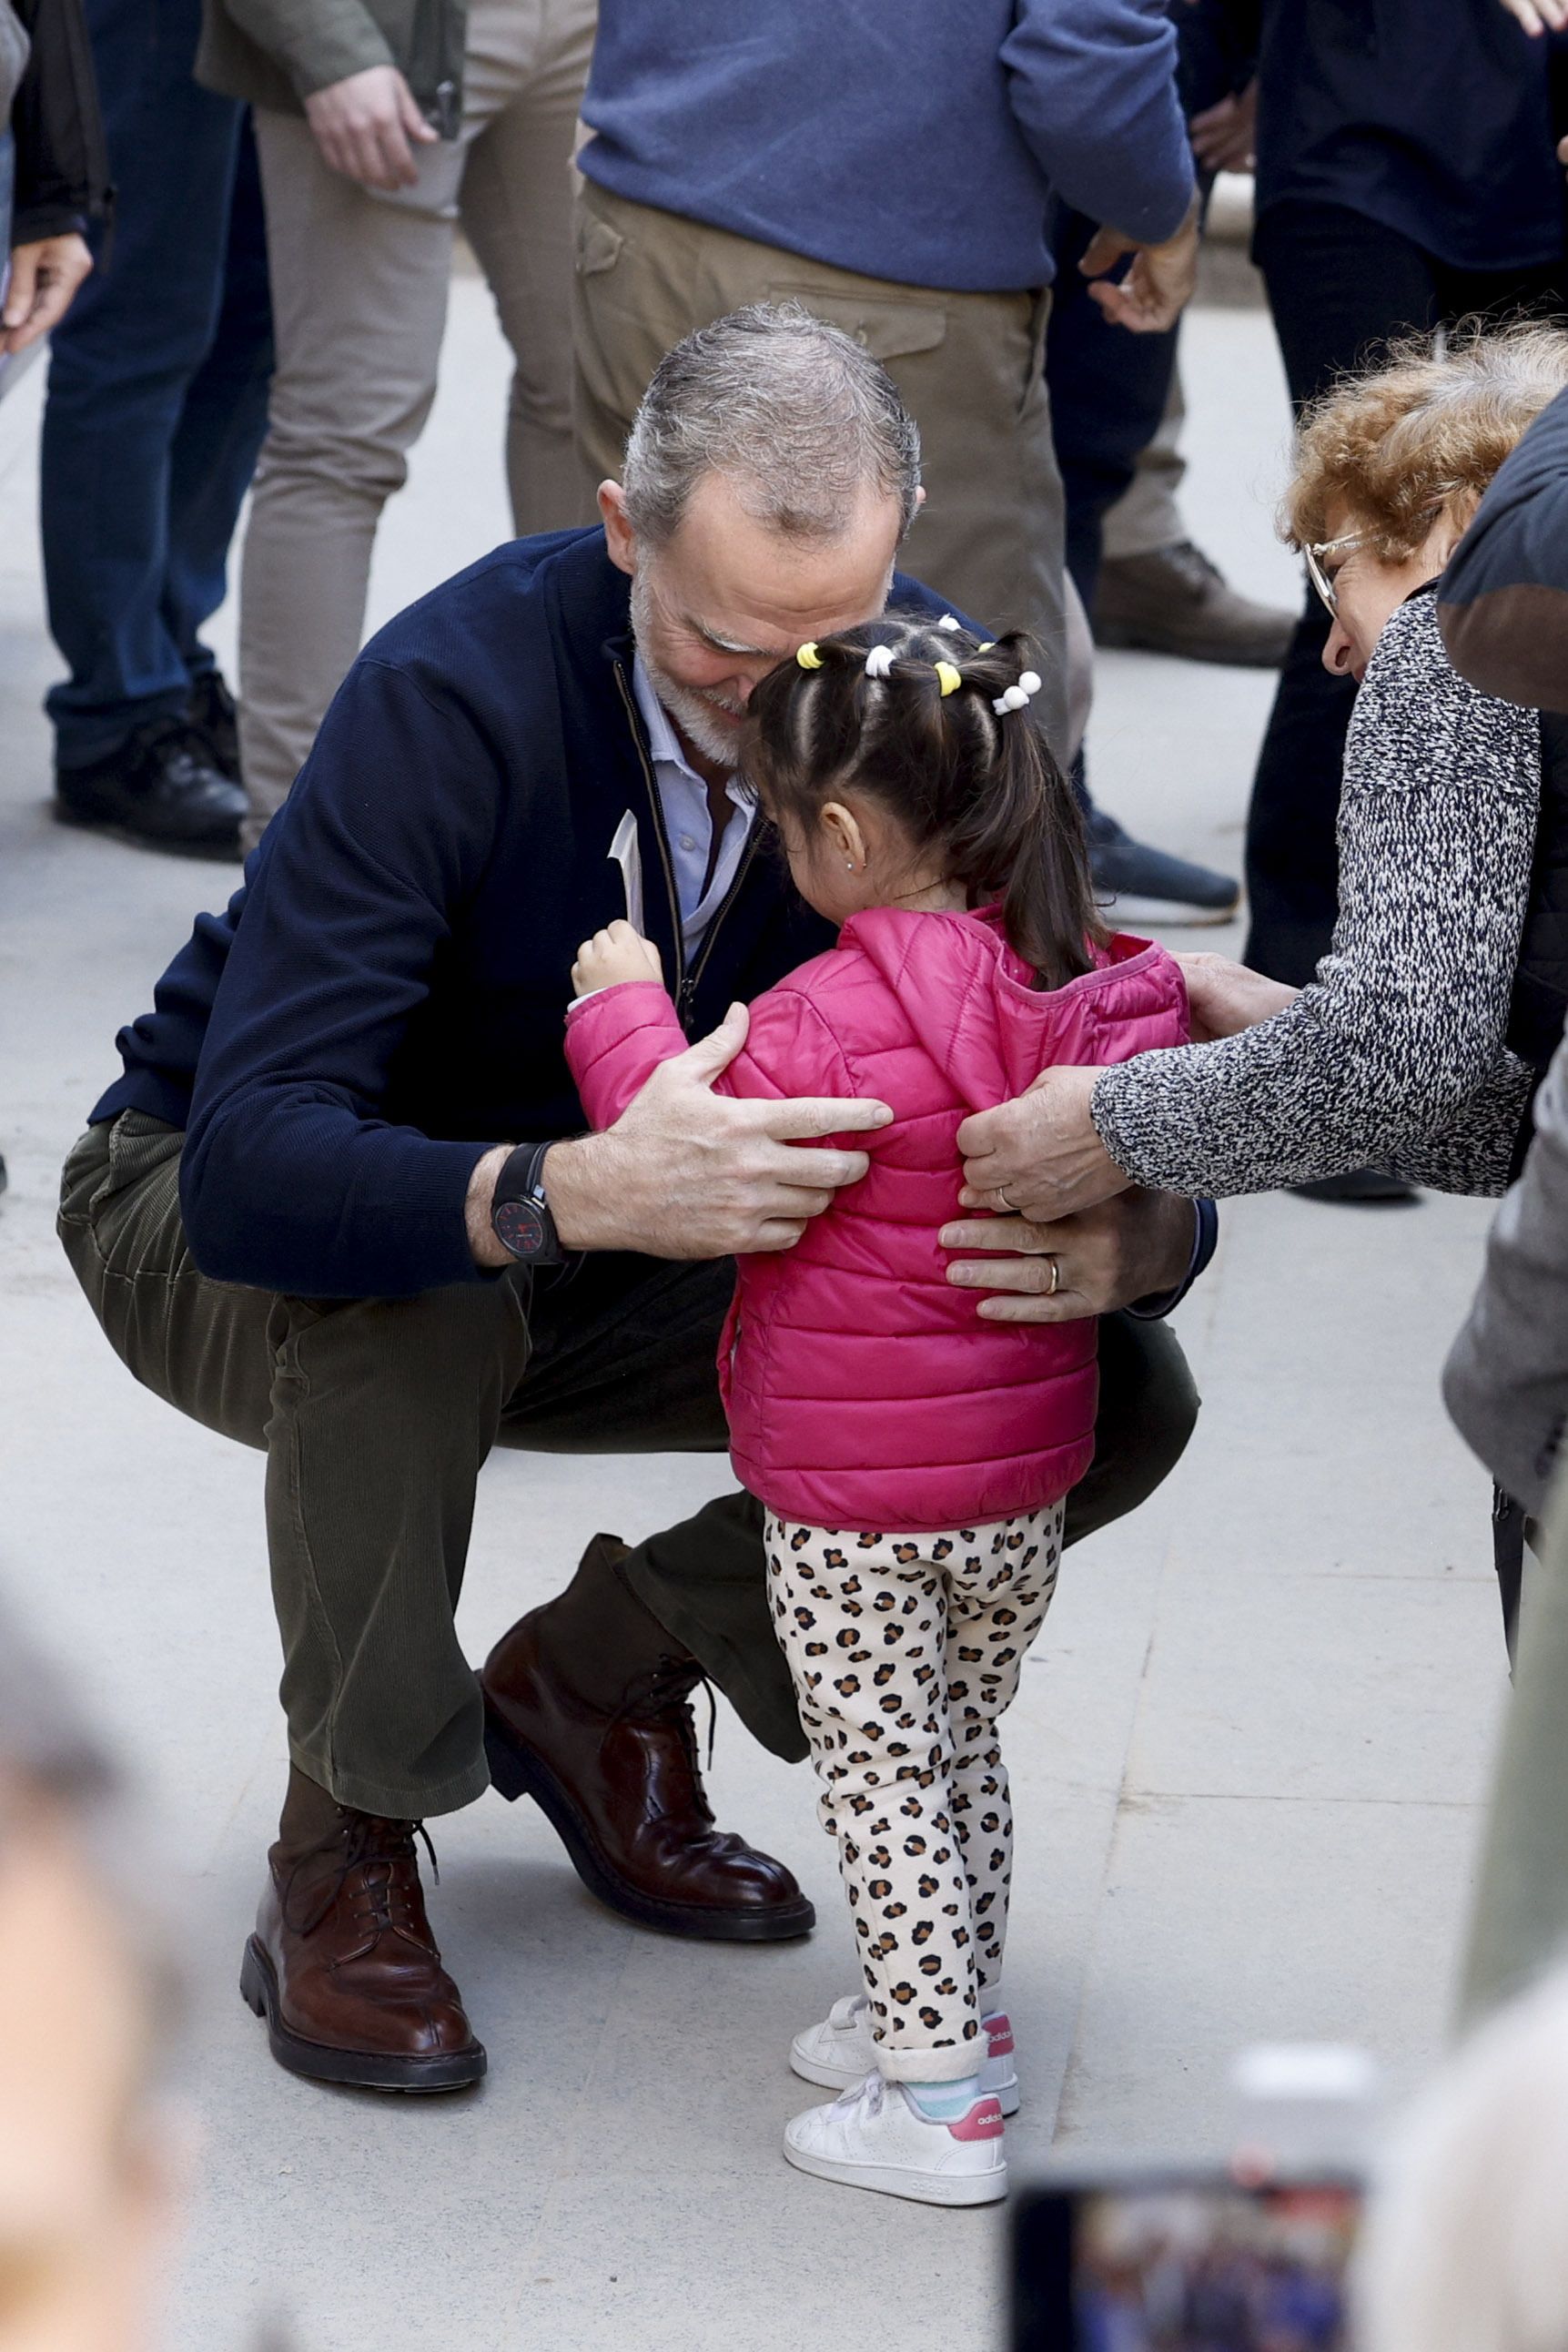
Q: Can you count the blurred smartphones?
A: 1